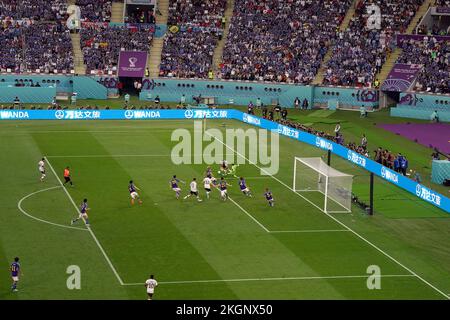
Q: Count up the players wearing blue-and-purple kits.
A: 8